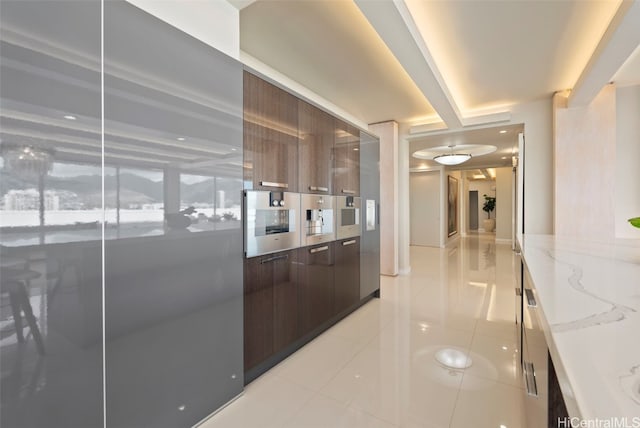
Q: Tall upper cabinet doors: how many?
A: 3